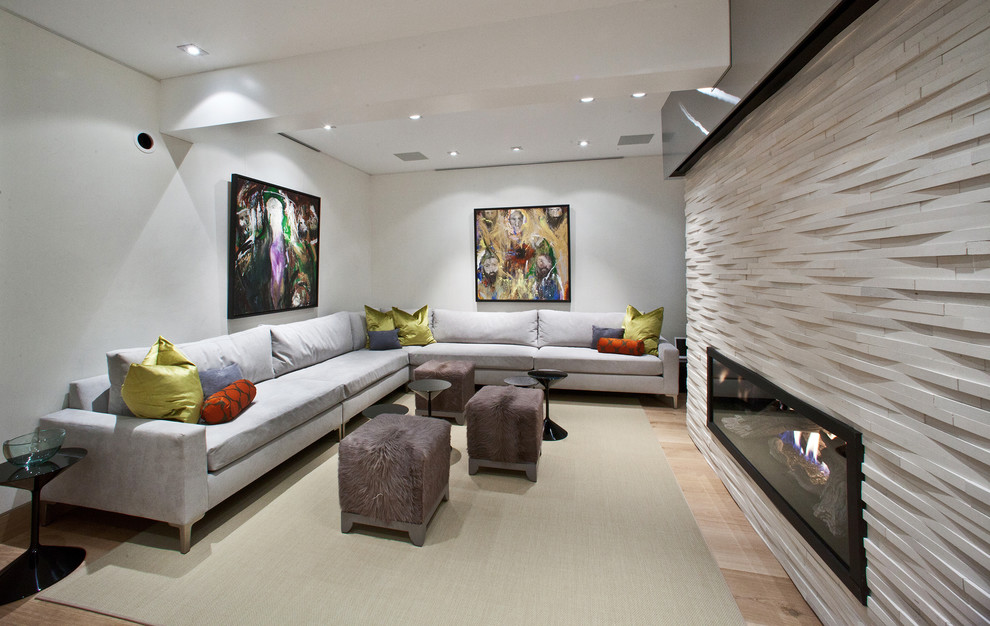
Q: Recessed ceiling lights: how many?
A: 8